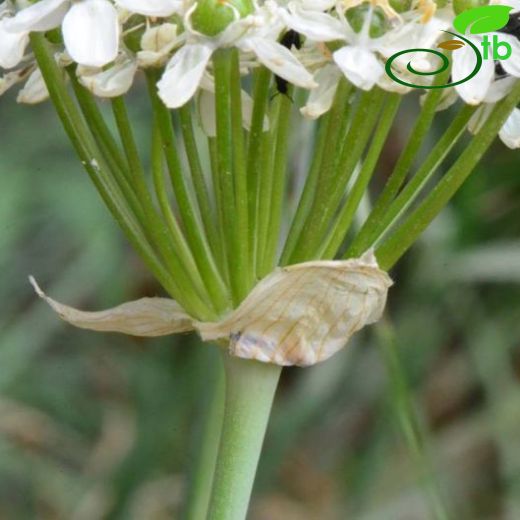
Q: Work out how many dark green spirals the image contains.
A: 1